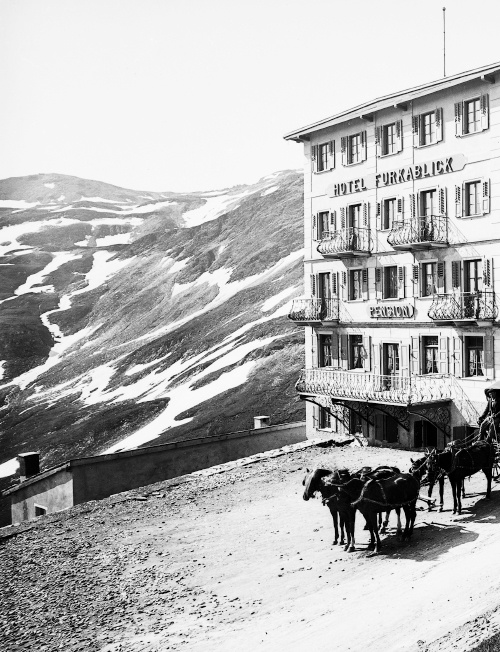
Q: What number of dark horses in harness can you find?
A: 5